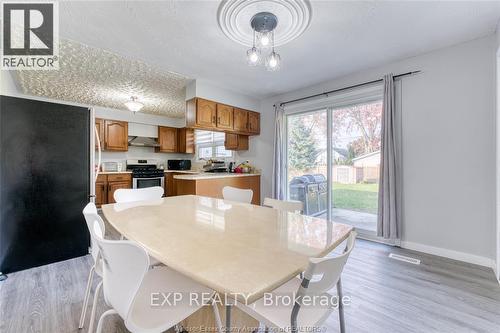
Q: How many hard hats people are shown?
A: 0